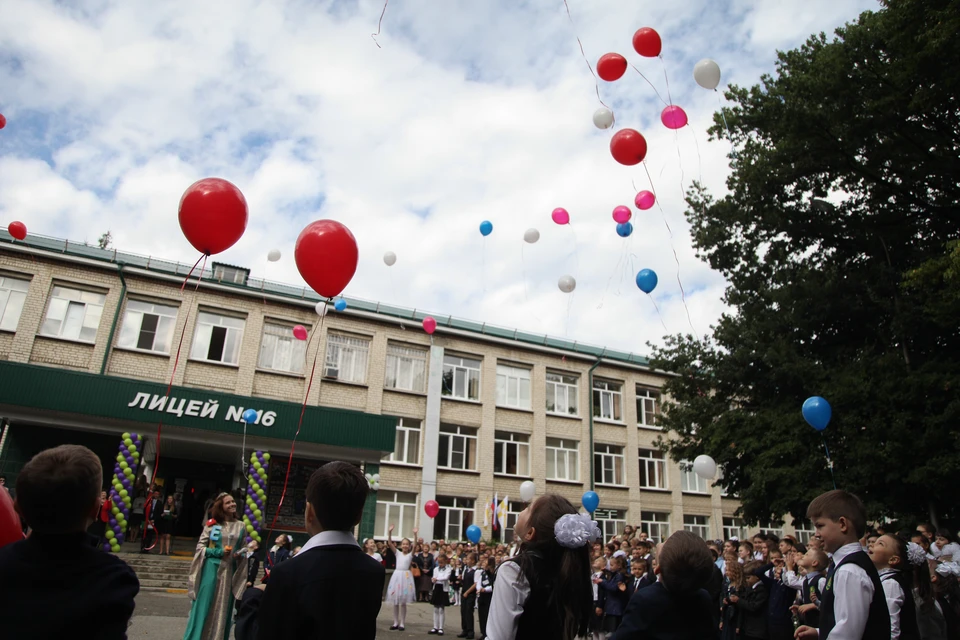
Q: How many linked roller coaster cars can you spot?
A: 0